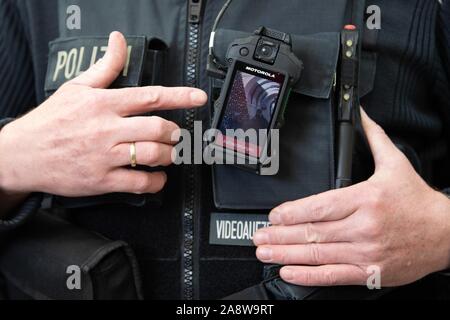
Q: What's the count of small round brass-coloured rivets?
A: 3